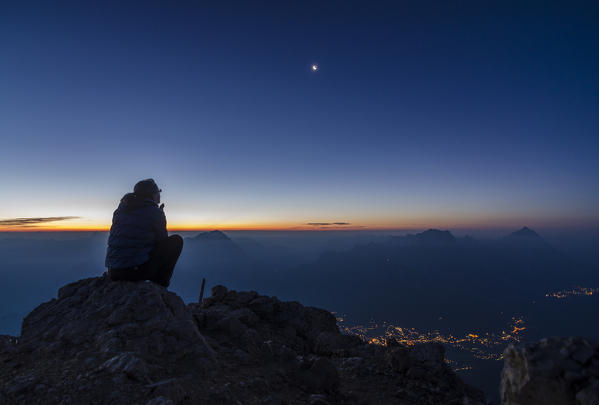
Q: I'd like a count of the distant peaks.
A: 3